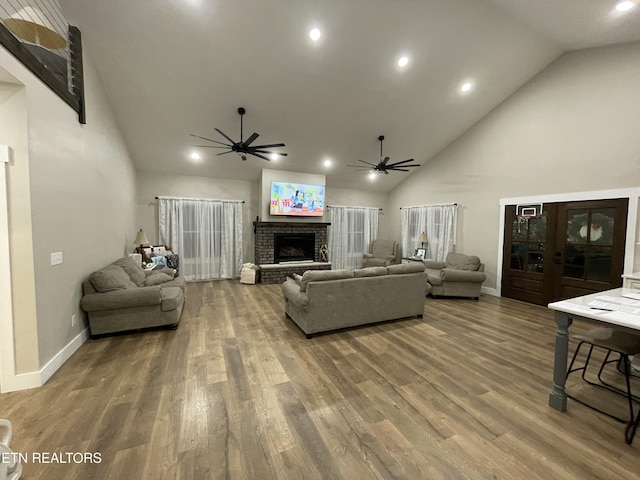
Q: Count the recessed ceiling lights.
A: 8